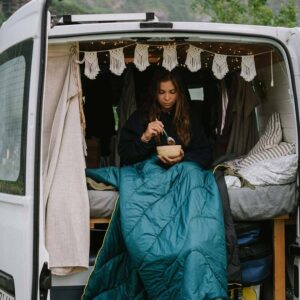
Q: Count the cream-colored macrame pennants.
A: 7